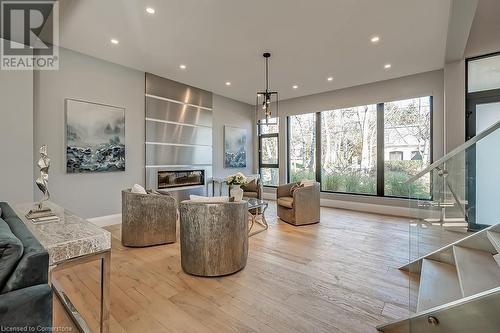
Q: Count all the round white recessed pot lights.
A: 8